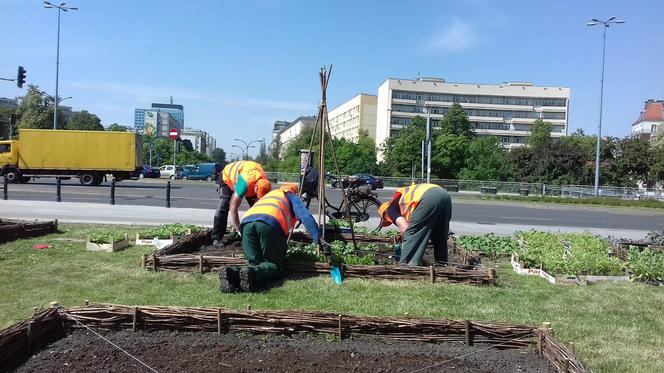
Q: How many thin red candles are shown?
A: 0